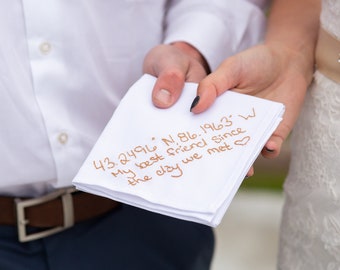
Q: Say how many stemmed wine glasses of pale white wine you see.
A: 0